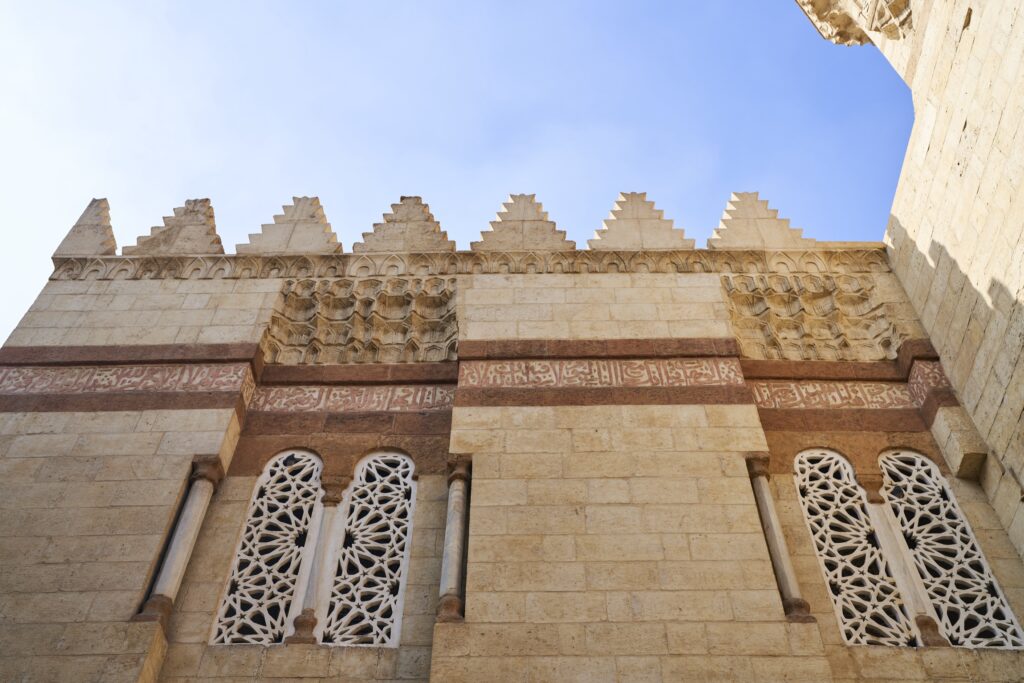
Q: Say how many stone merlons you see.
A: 7